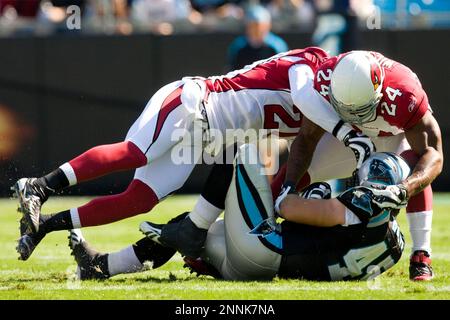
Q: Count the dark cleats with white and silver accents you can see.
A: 4